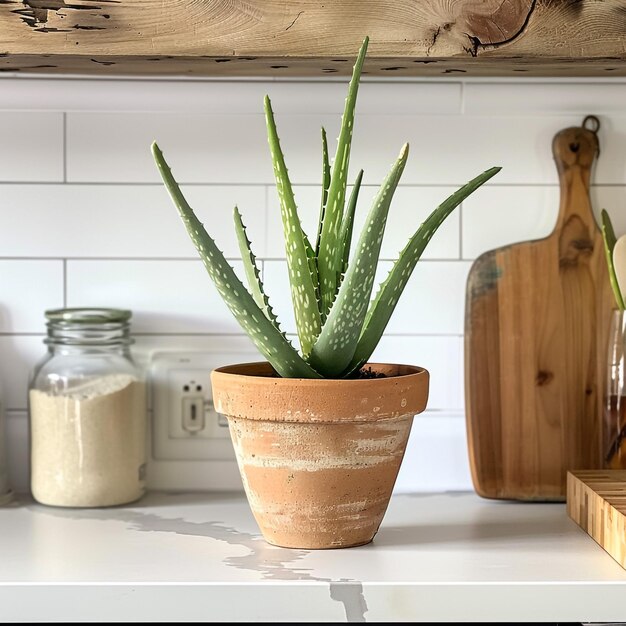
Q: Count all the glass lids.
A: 1